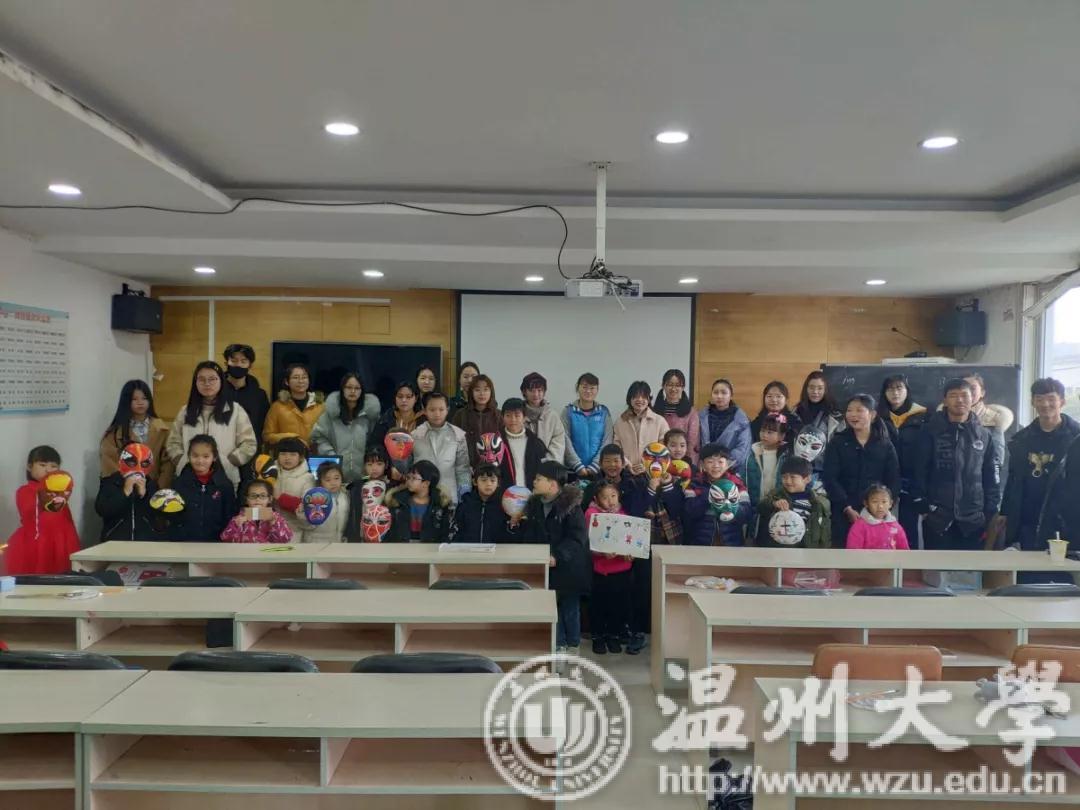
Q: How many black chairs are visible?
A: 10